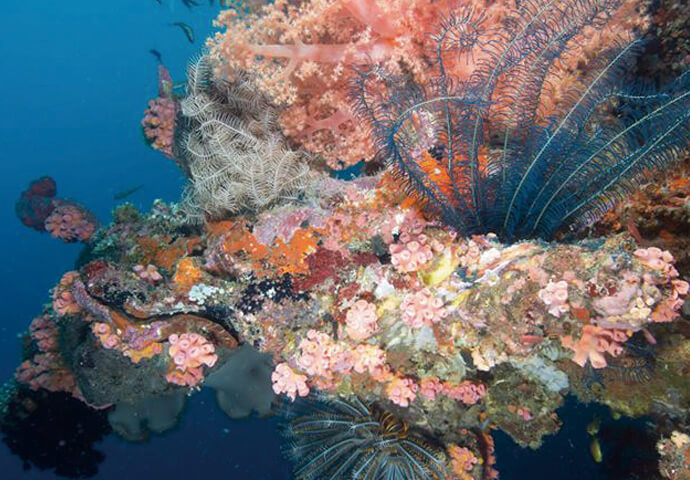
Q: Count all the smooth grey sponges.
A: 2